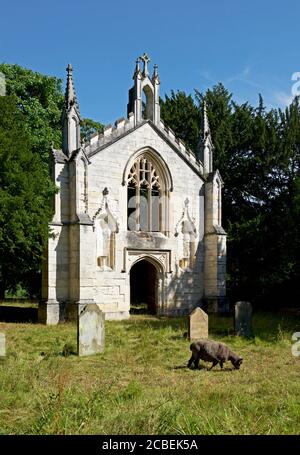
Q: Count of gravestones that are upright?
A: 3